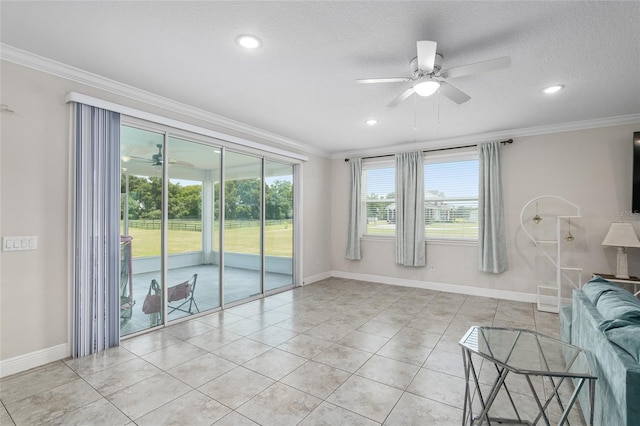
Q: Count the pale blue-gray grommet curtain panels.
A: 3